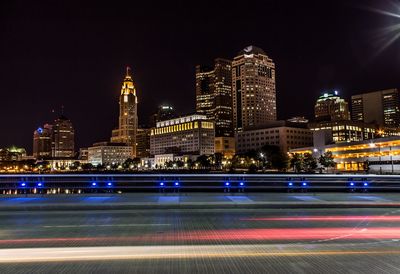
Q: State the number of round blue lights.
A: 12